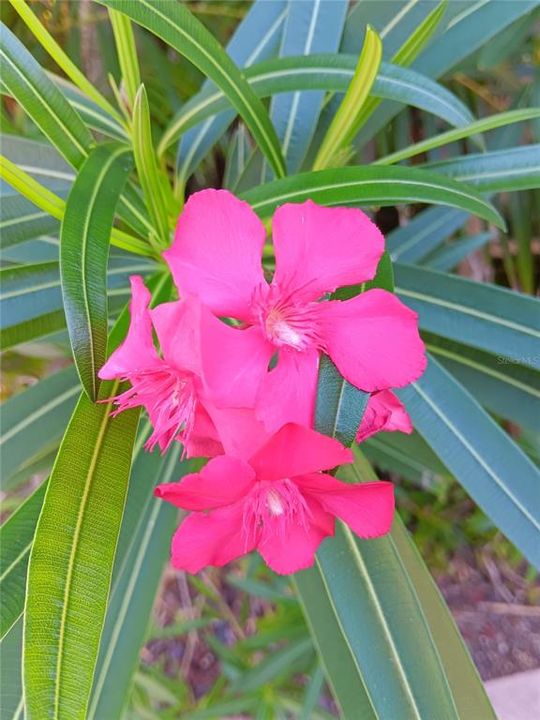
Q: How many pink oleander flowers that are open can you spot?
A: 3